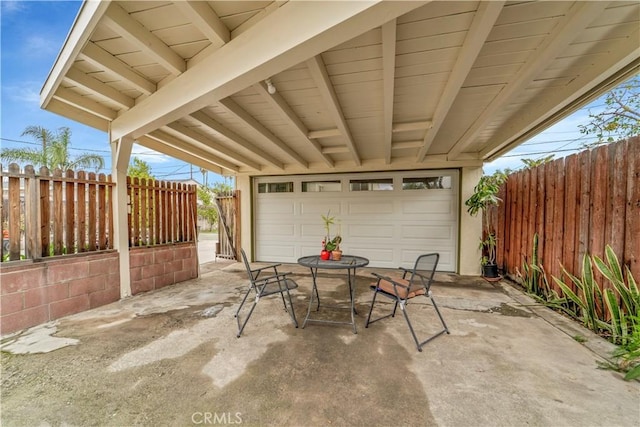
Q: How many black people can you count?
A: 0